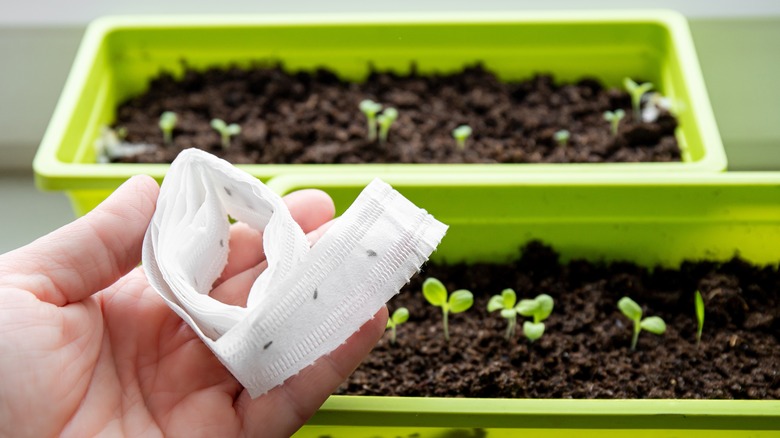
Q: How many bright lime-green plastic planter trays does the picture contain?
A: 2